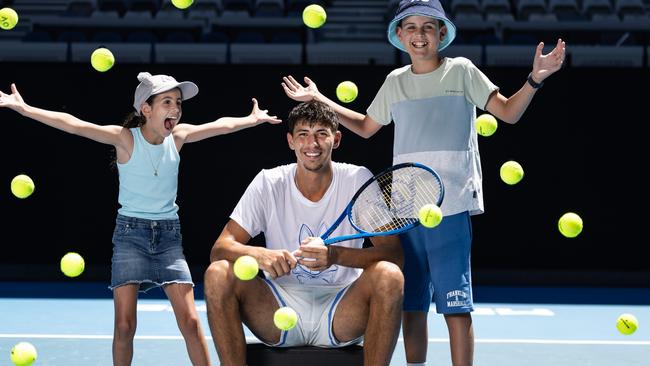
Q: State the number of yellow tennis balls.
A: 15